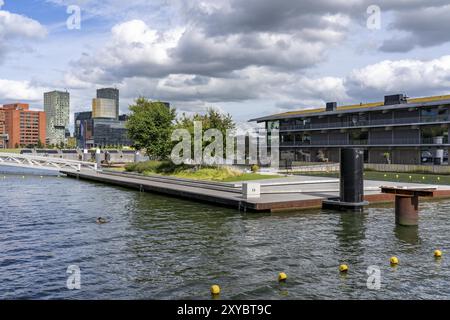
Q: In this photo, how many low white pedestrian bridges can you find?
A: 1